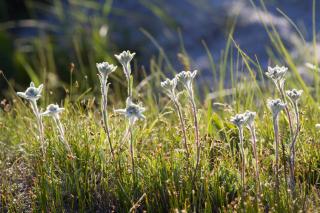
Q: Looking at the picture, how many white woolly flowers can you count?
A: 12